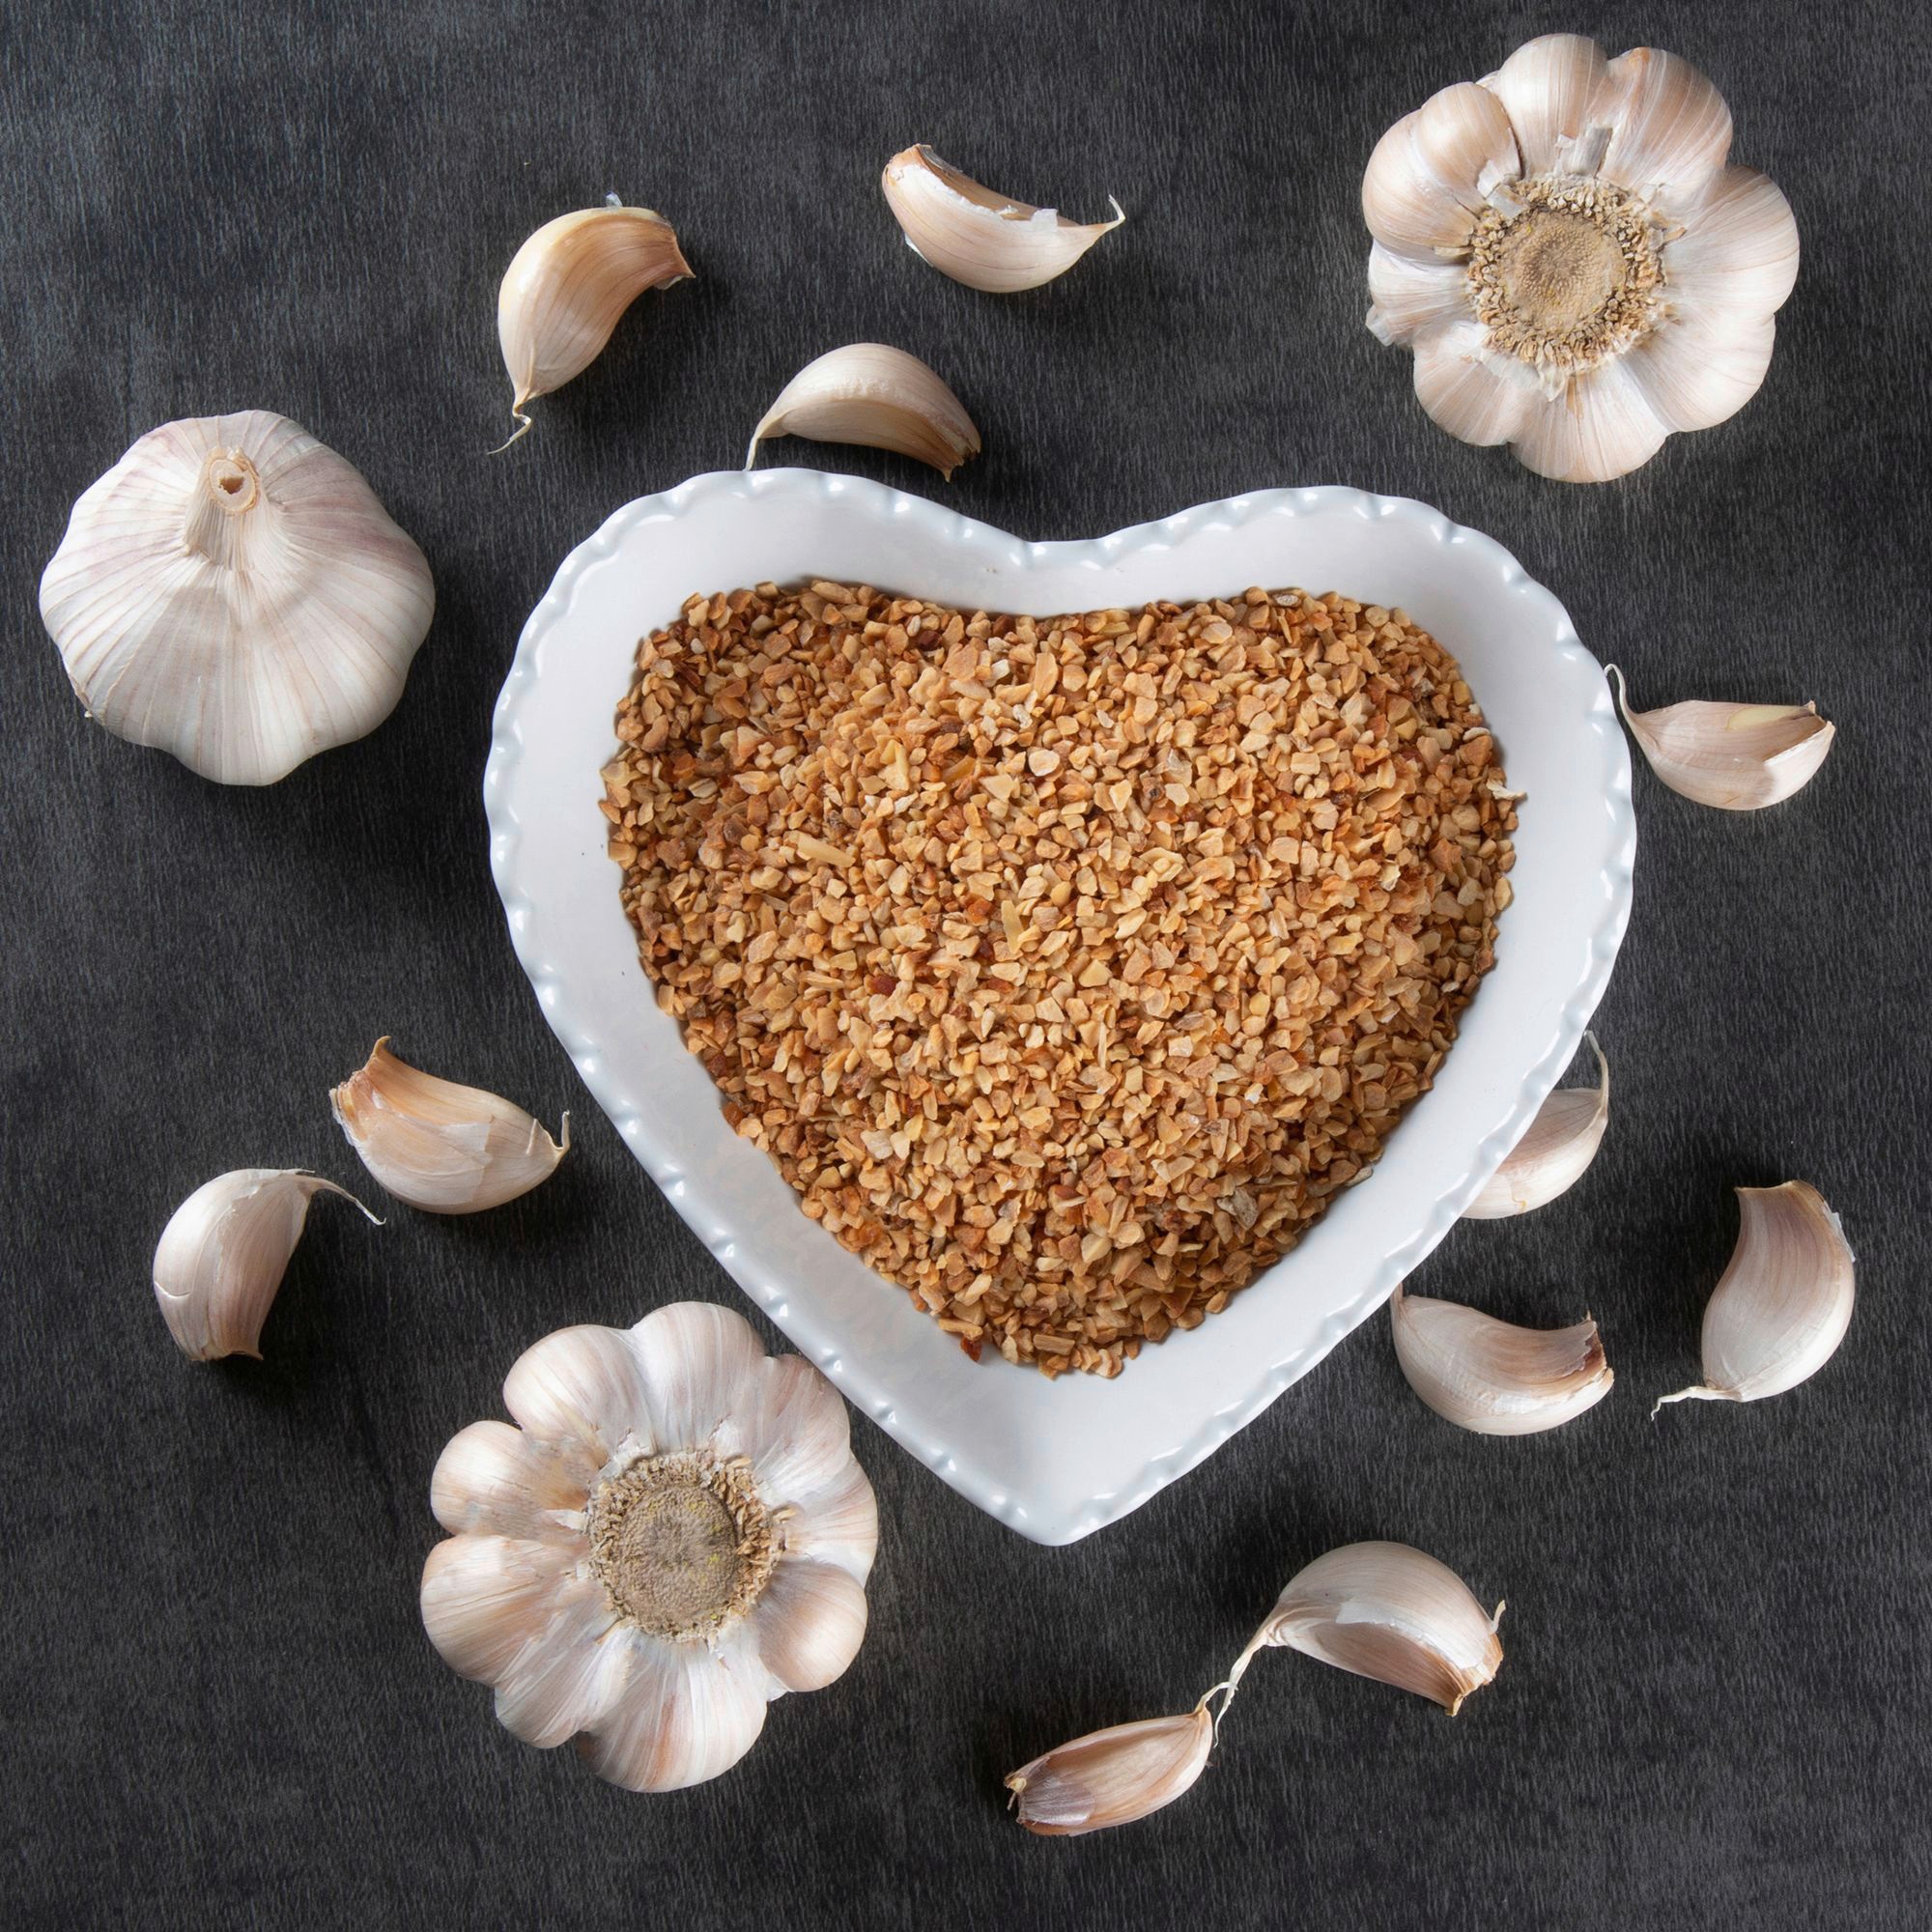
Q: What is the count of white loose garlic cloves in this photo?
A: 11